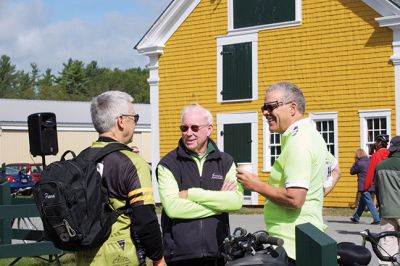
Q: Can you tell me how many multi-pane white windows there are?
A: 3